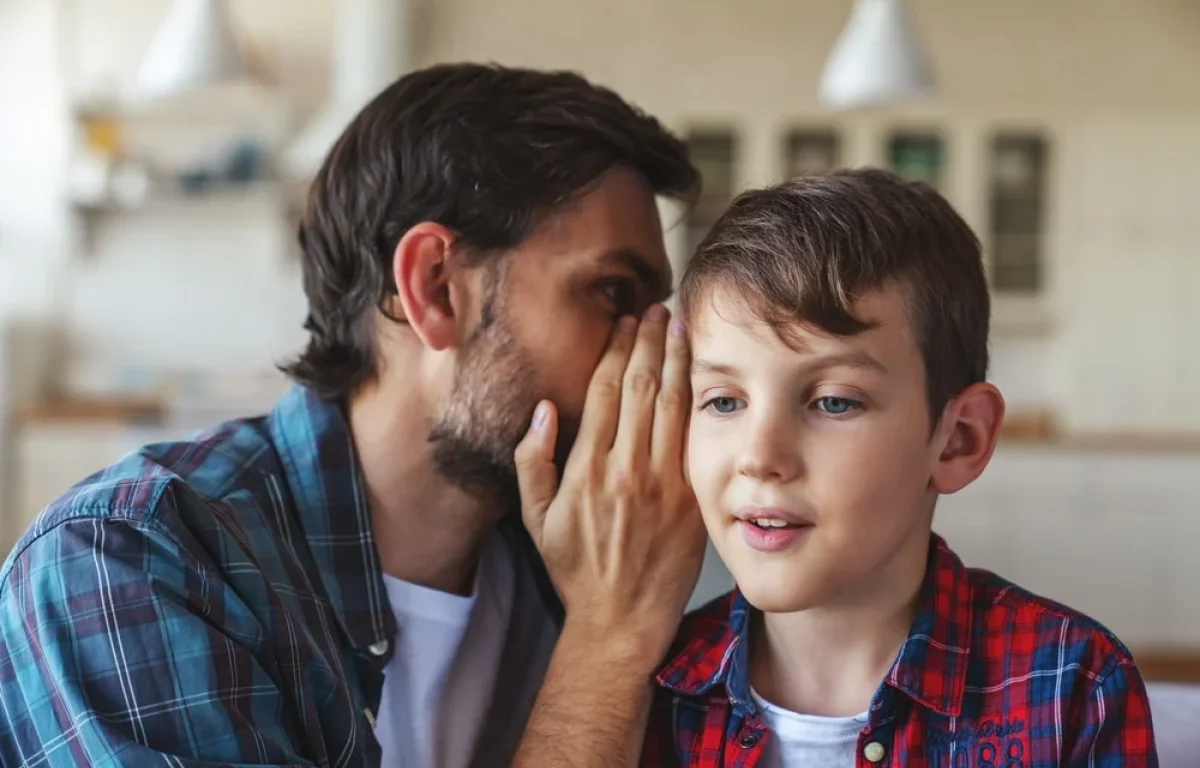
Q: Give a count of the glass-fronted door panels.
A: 4